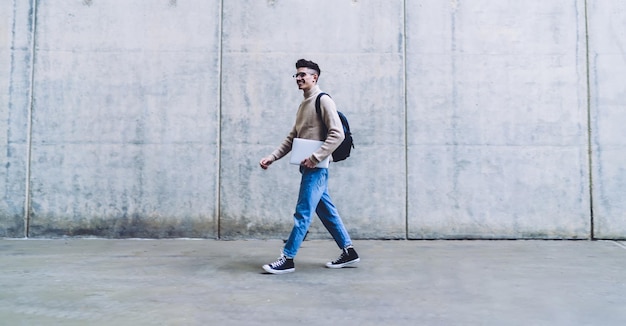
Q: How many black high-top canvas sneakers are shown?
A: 2